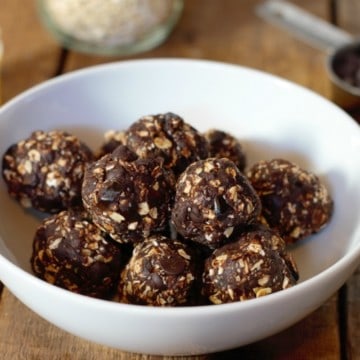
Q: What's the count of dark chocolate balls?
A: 10